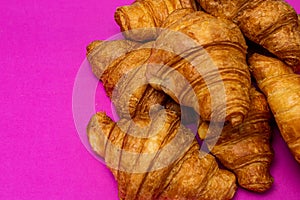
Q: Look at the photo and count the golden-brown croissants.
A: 7